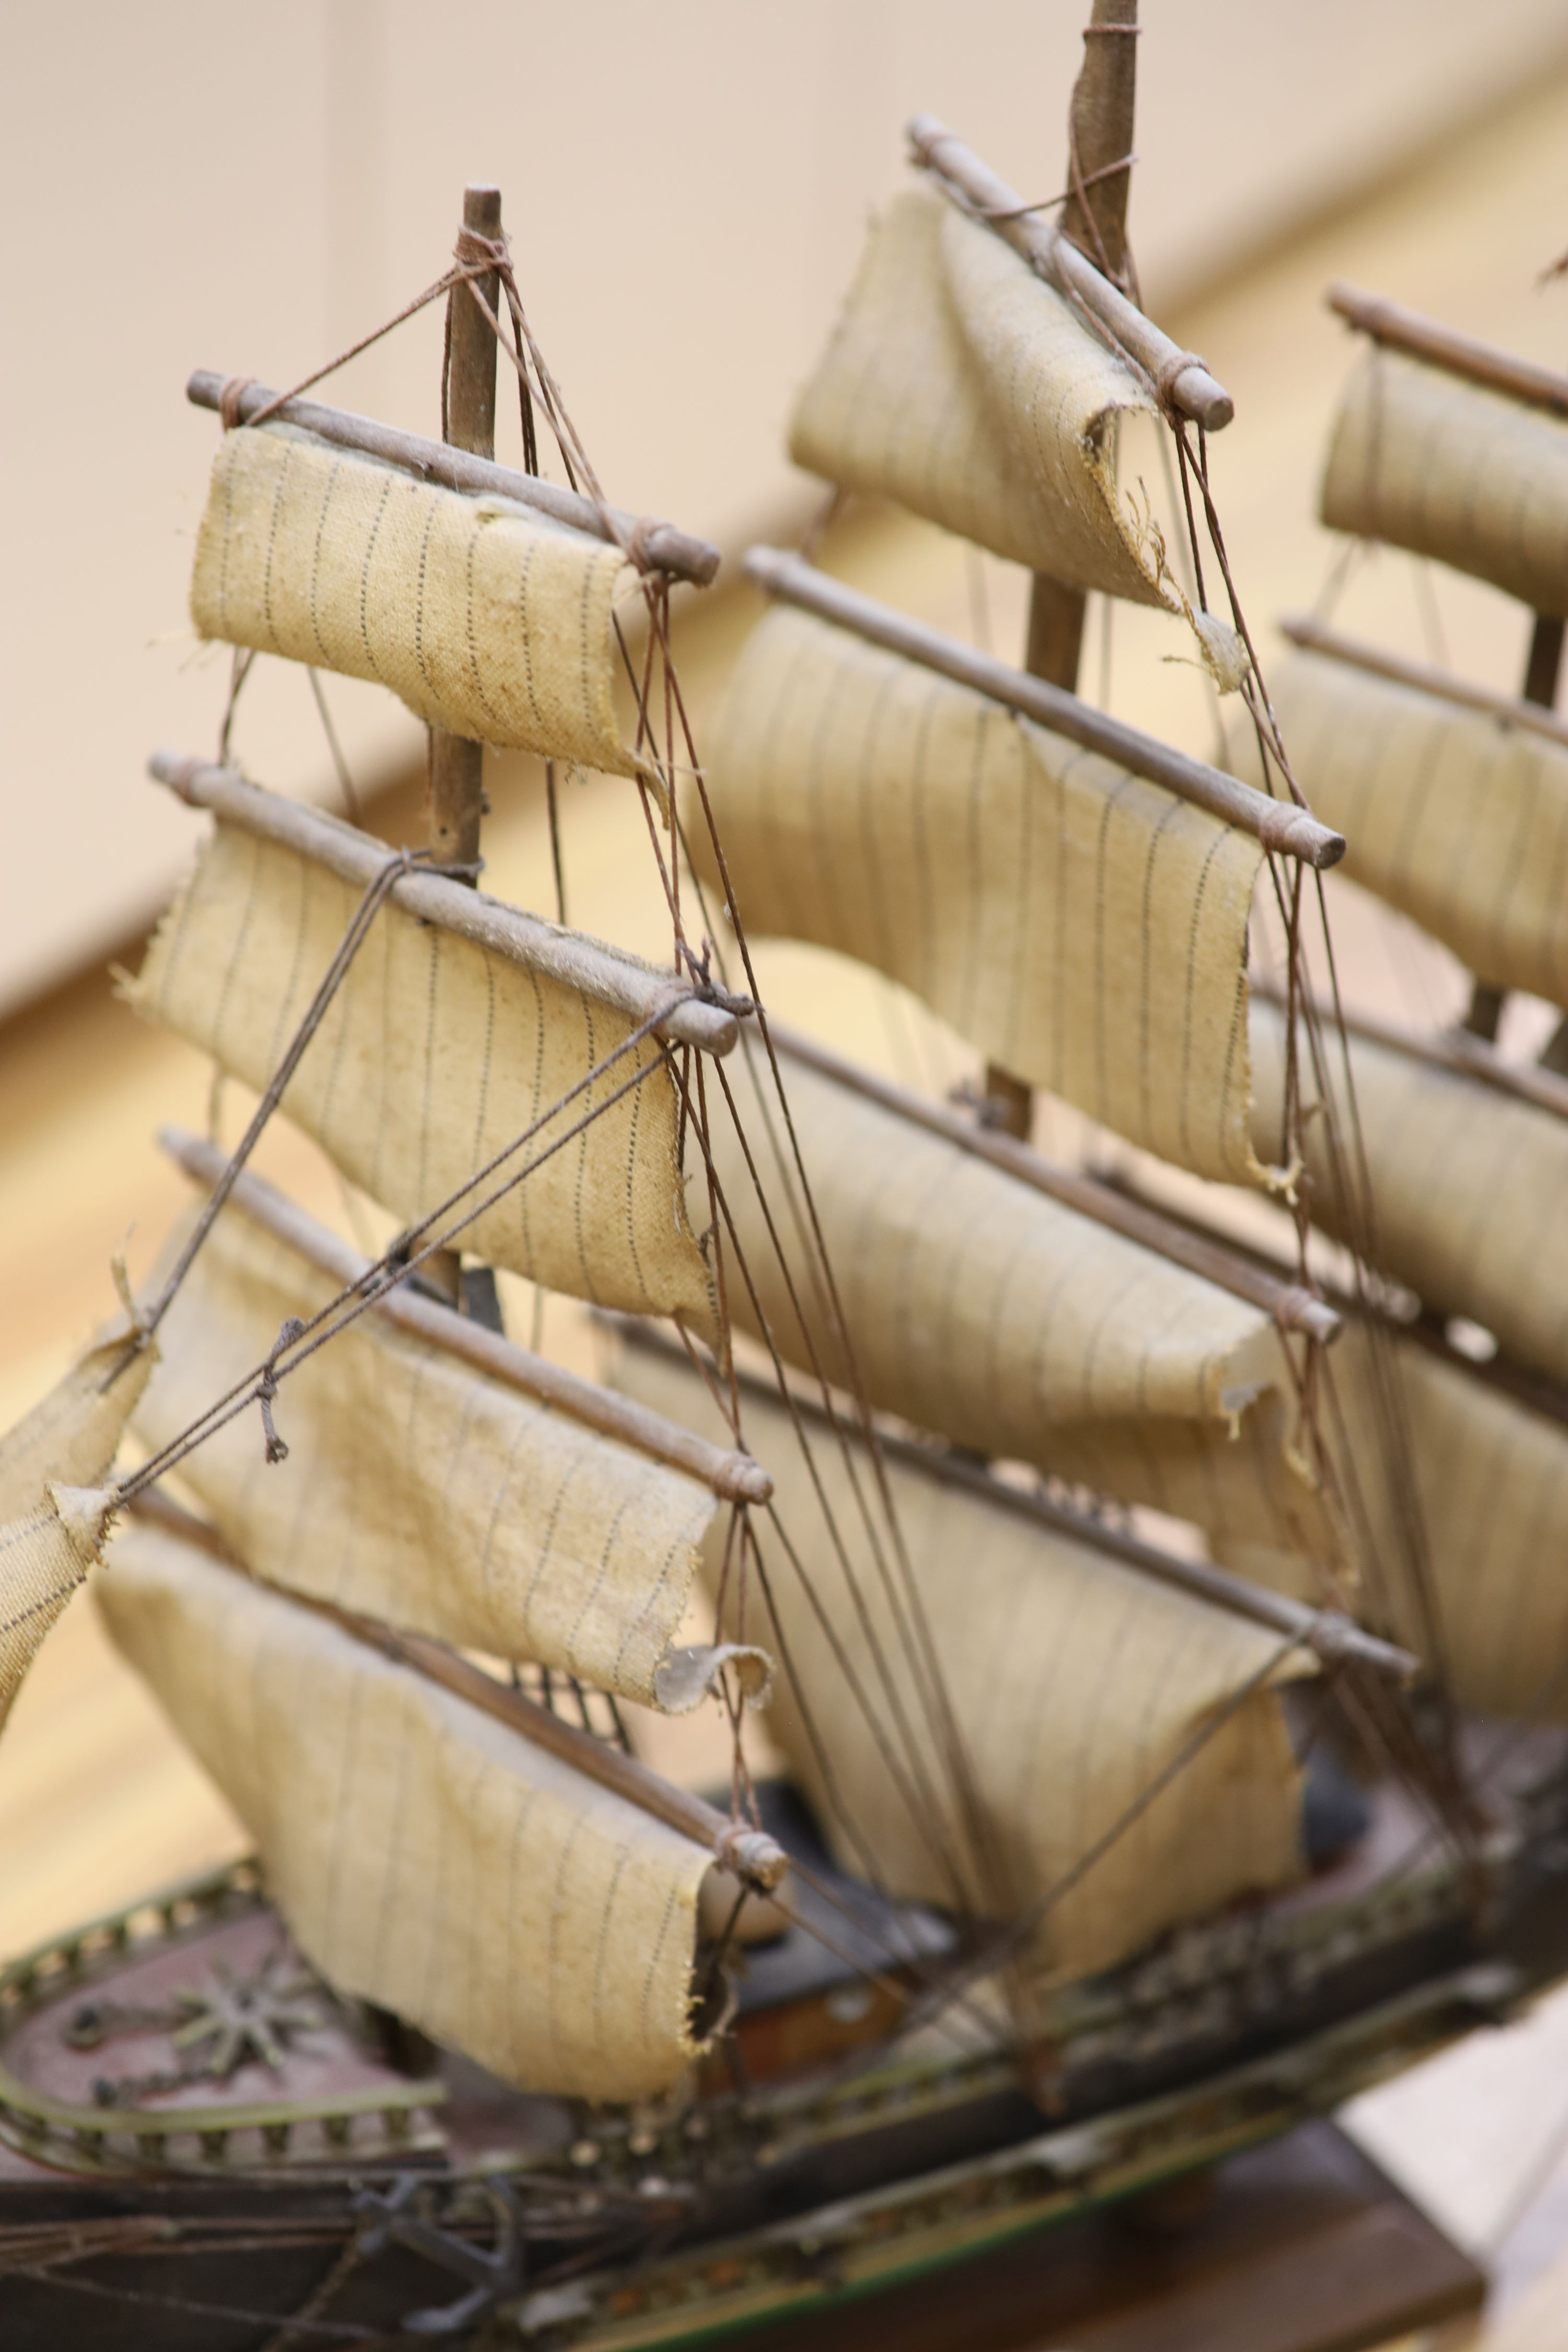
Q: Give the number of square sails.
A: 12